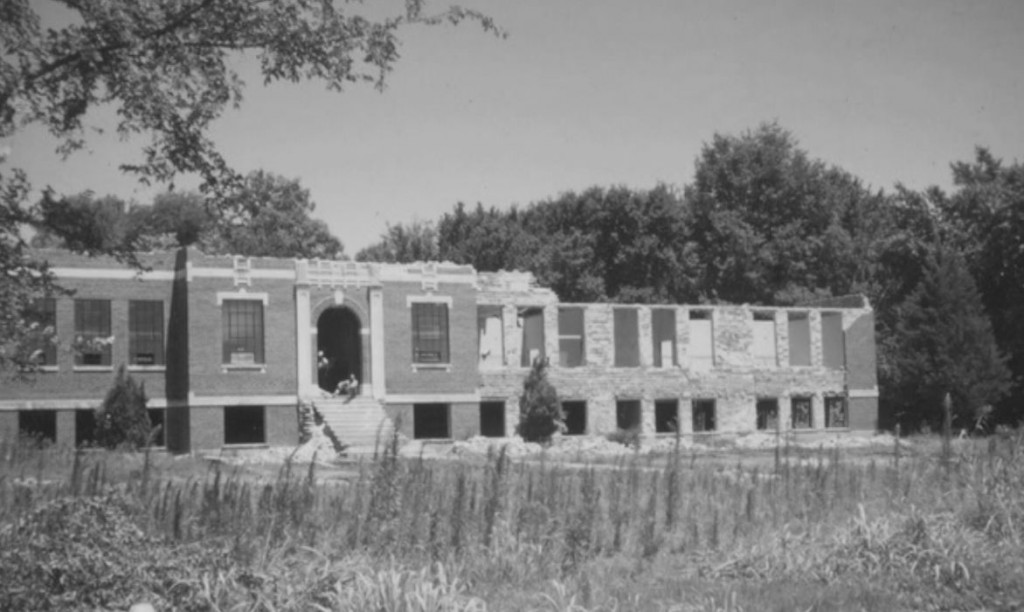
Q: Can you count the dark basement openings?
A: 13